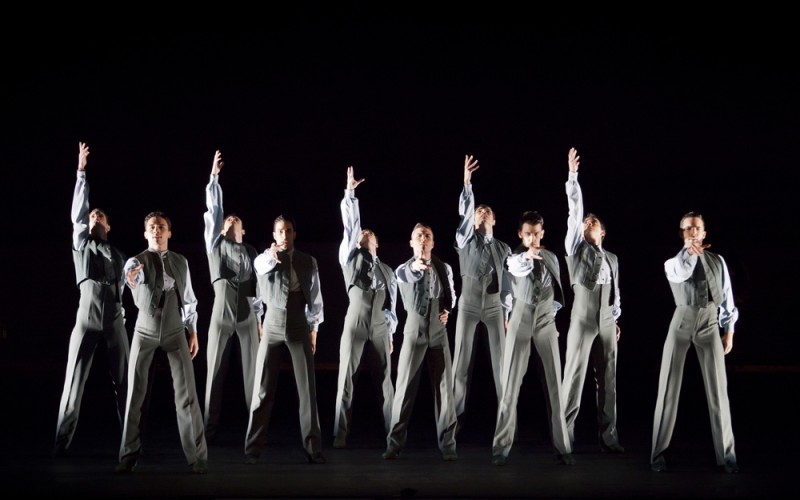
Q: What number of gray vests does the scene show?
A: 10